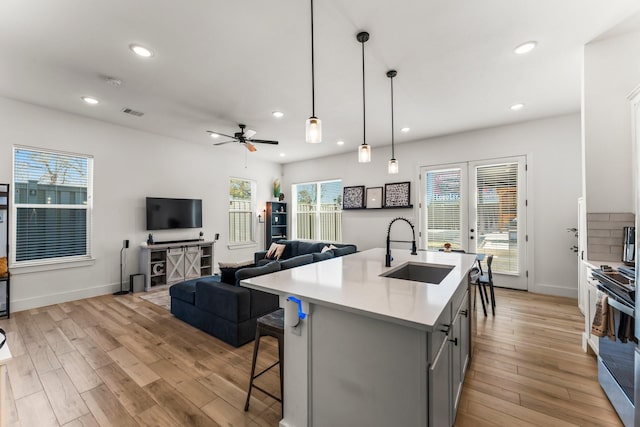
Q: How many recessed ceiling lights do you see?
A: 9